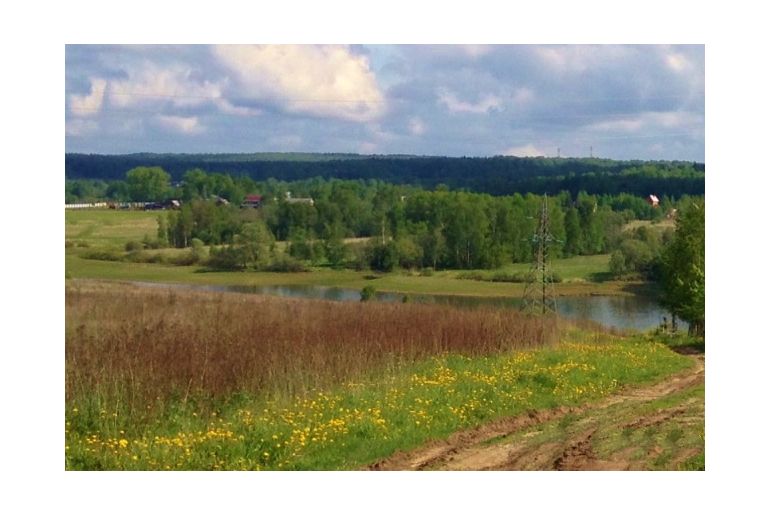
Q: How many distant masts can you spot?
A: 2